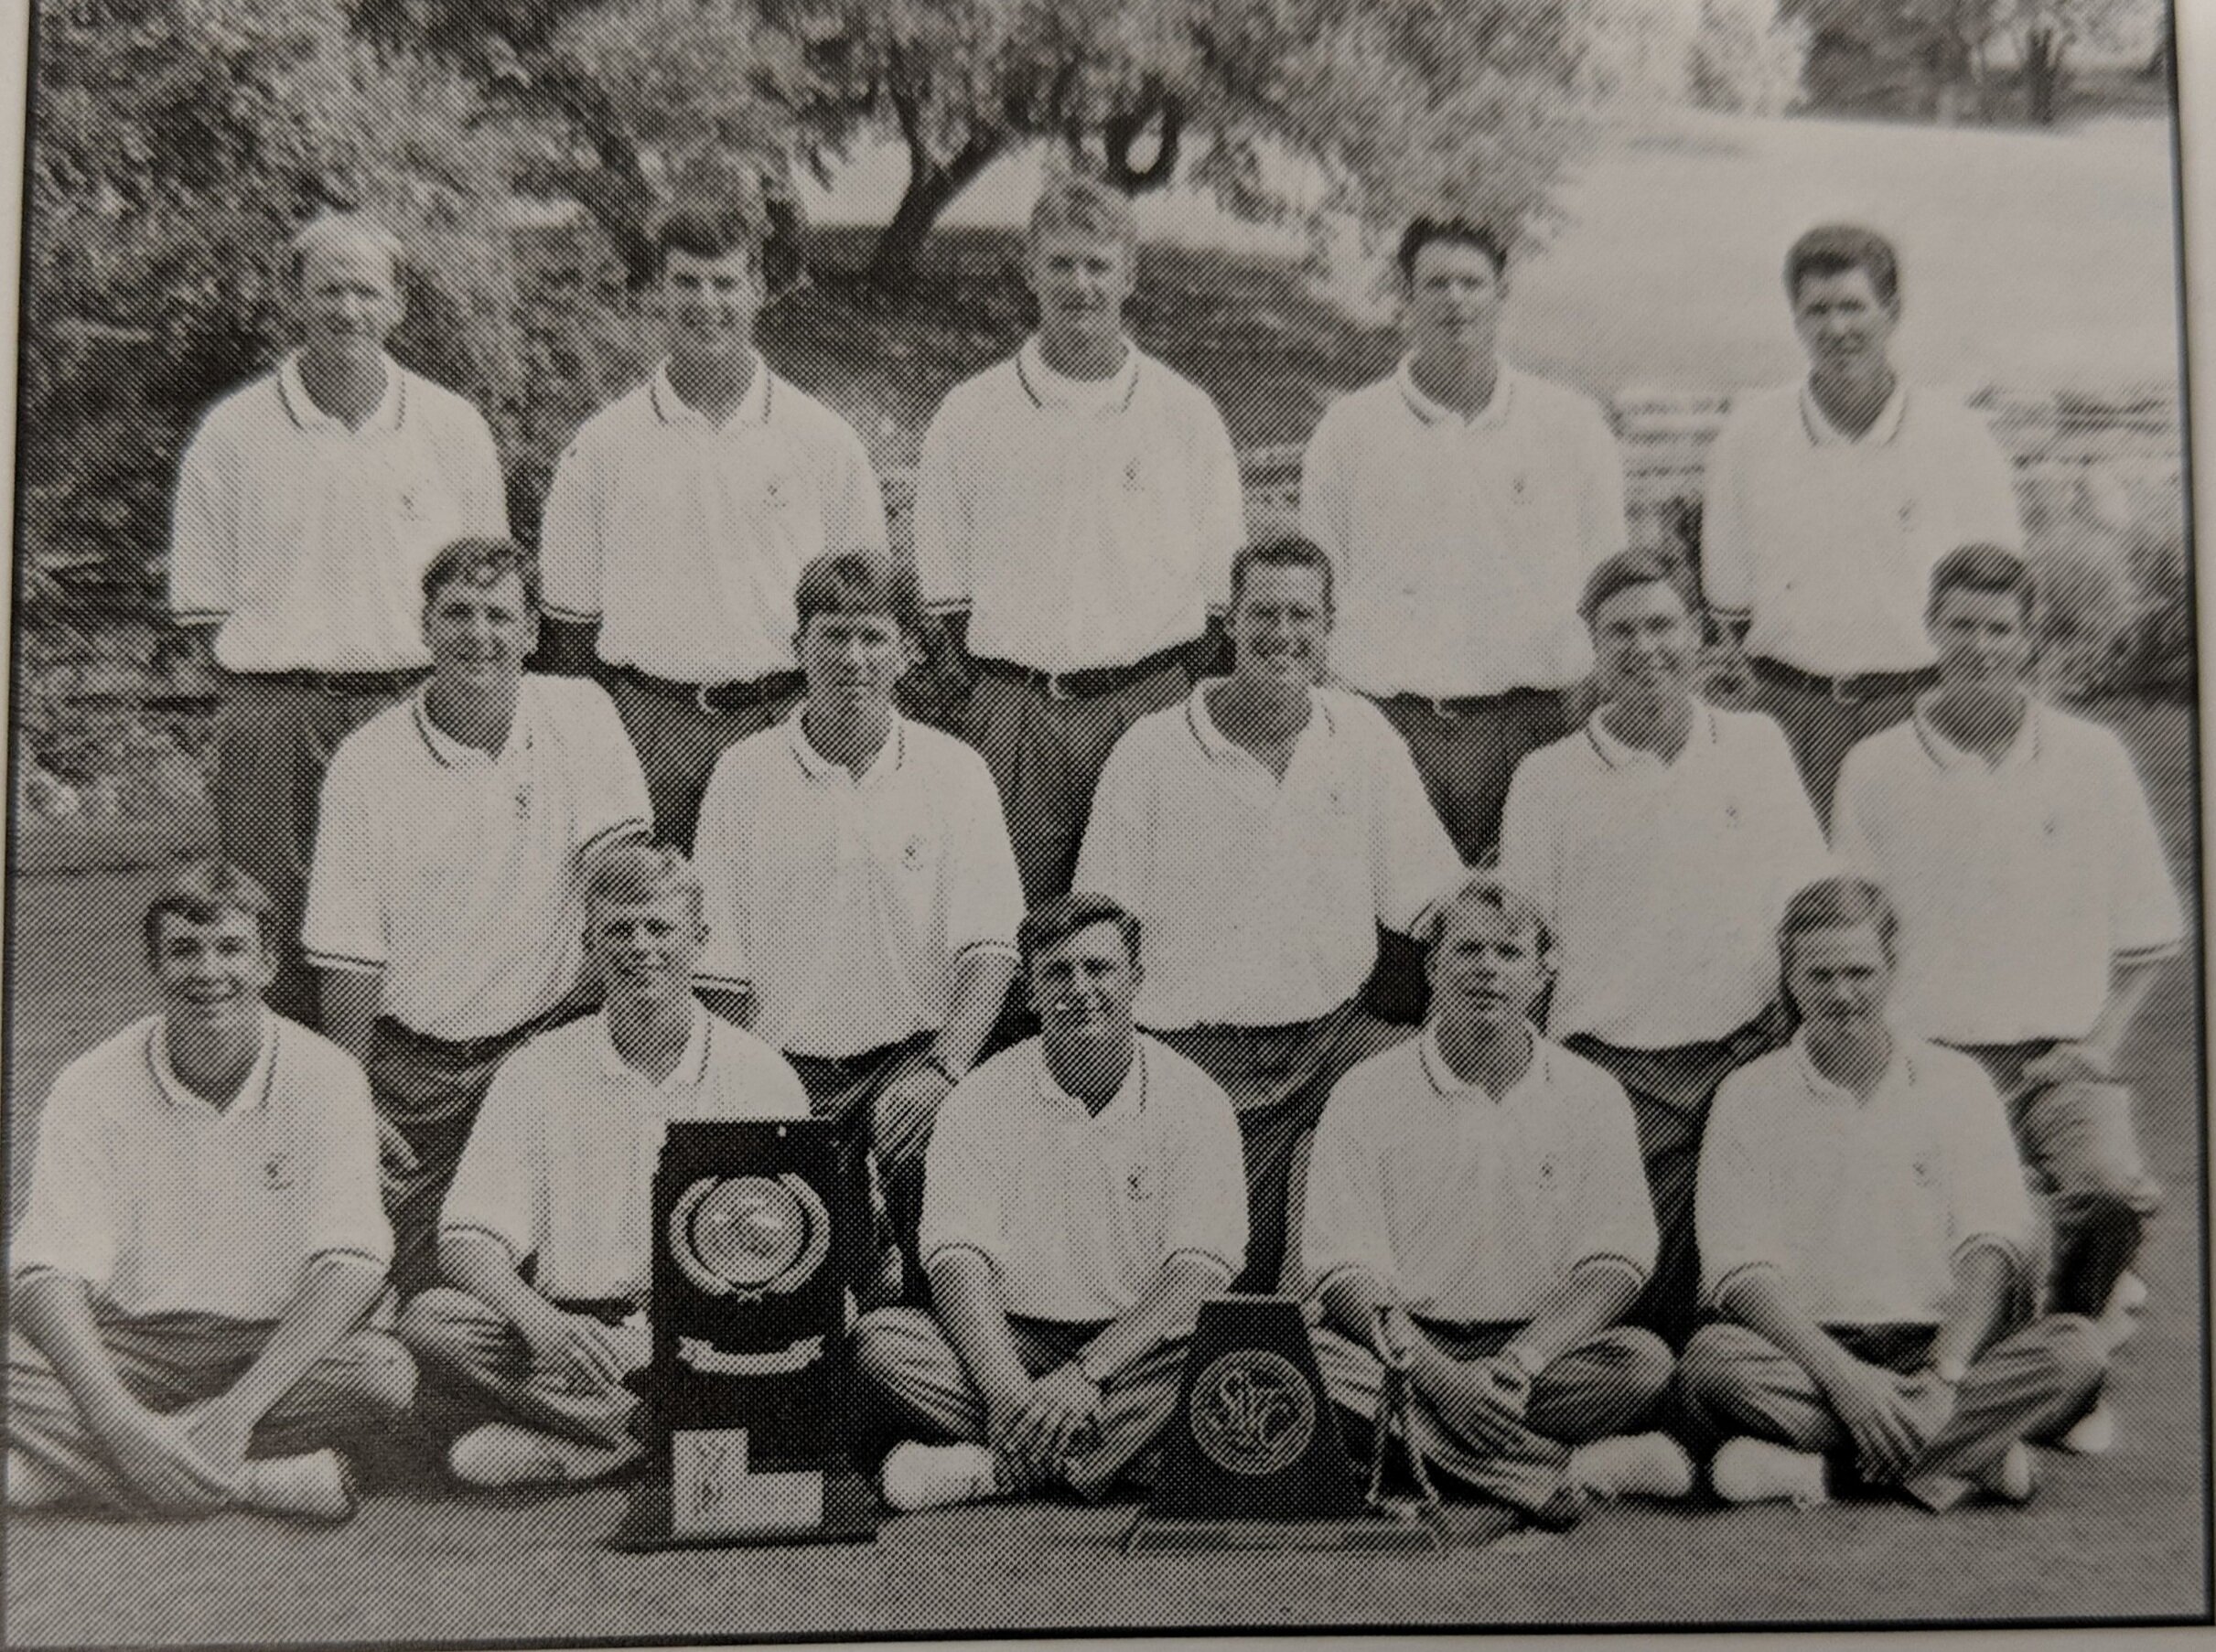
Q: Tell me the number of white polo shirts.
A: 15